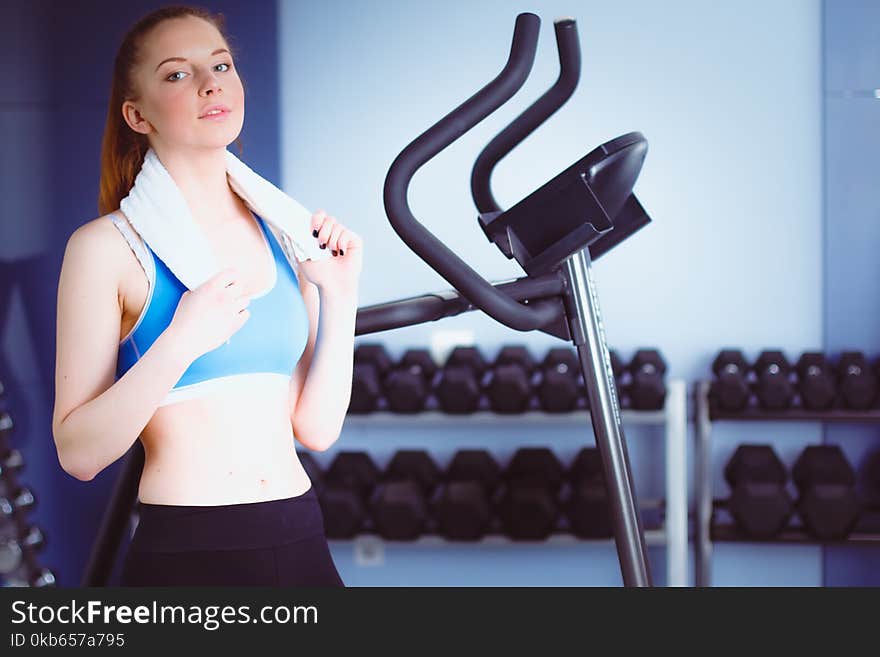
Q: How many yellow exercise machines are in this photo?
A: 0